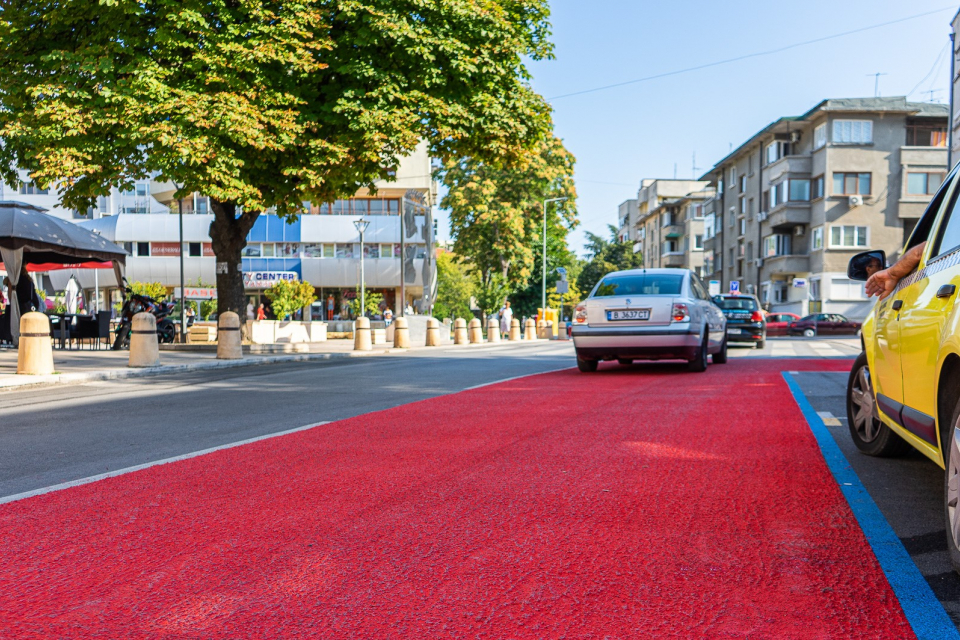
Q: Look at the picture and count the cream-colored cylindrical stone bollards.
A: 14